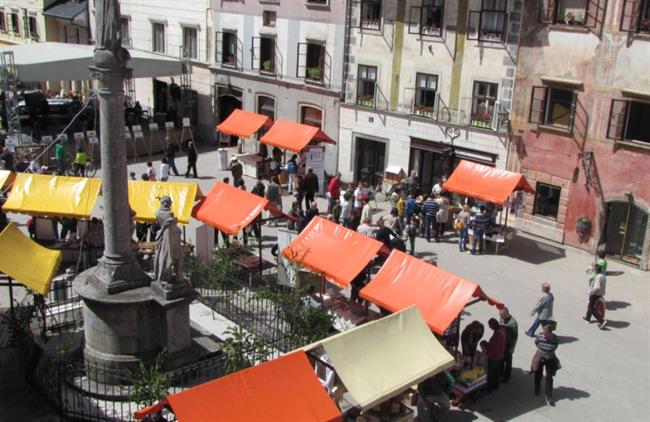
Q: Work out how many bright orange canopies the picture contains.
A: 7